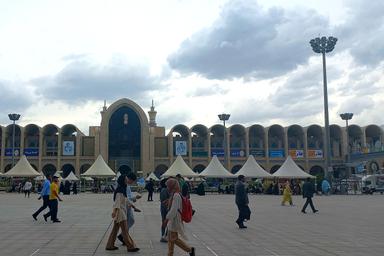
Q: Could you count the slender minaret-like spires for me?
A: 2